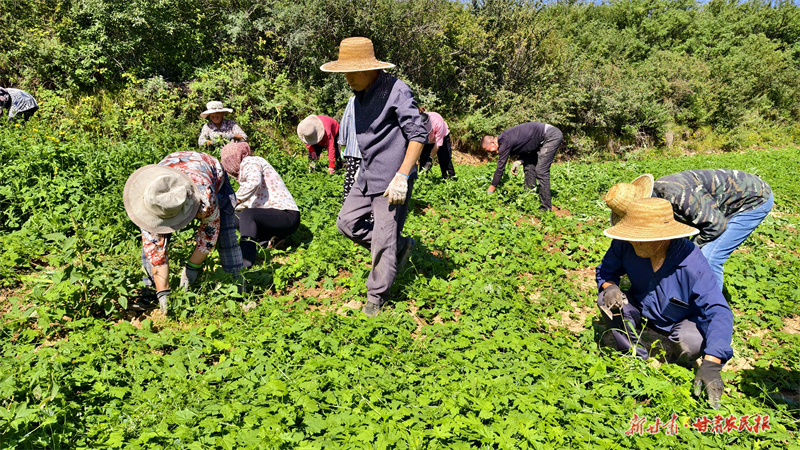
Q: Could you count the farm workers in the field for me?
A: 11